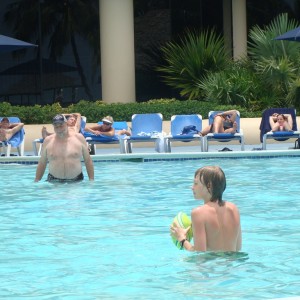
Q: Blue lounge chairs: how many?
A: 7